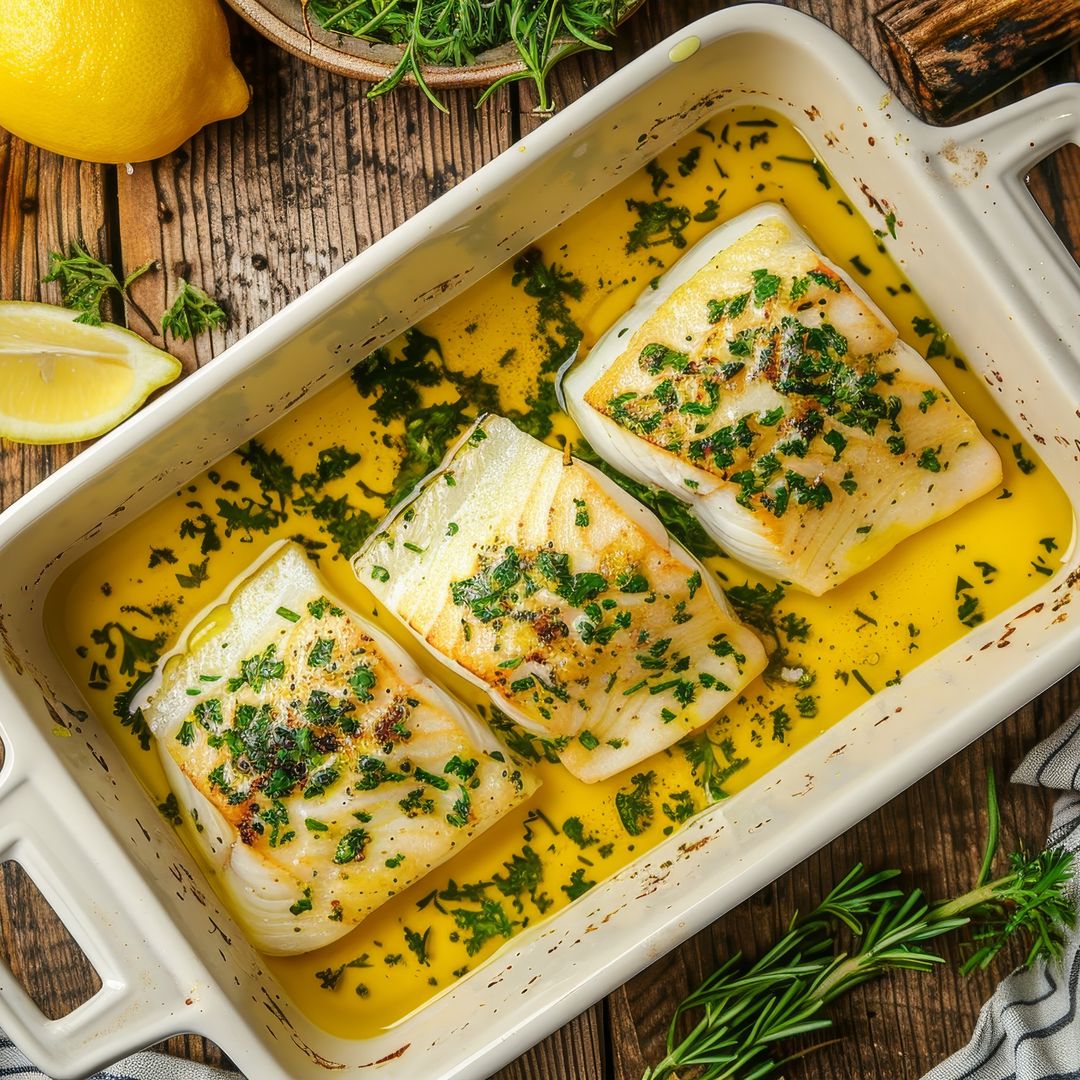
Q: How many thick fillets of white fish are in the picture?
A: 3